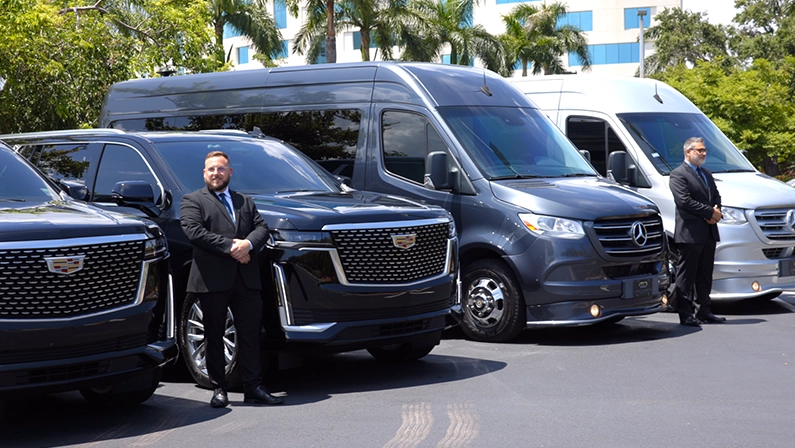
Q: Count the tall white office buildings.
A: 1